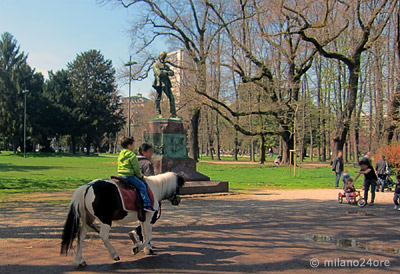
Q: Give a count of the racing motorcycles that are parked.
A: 0